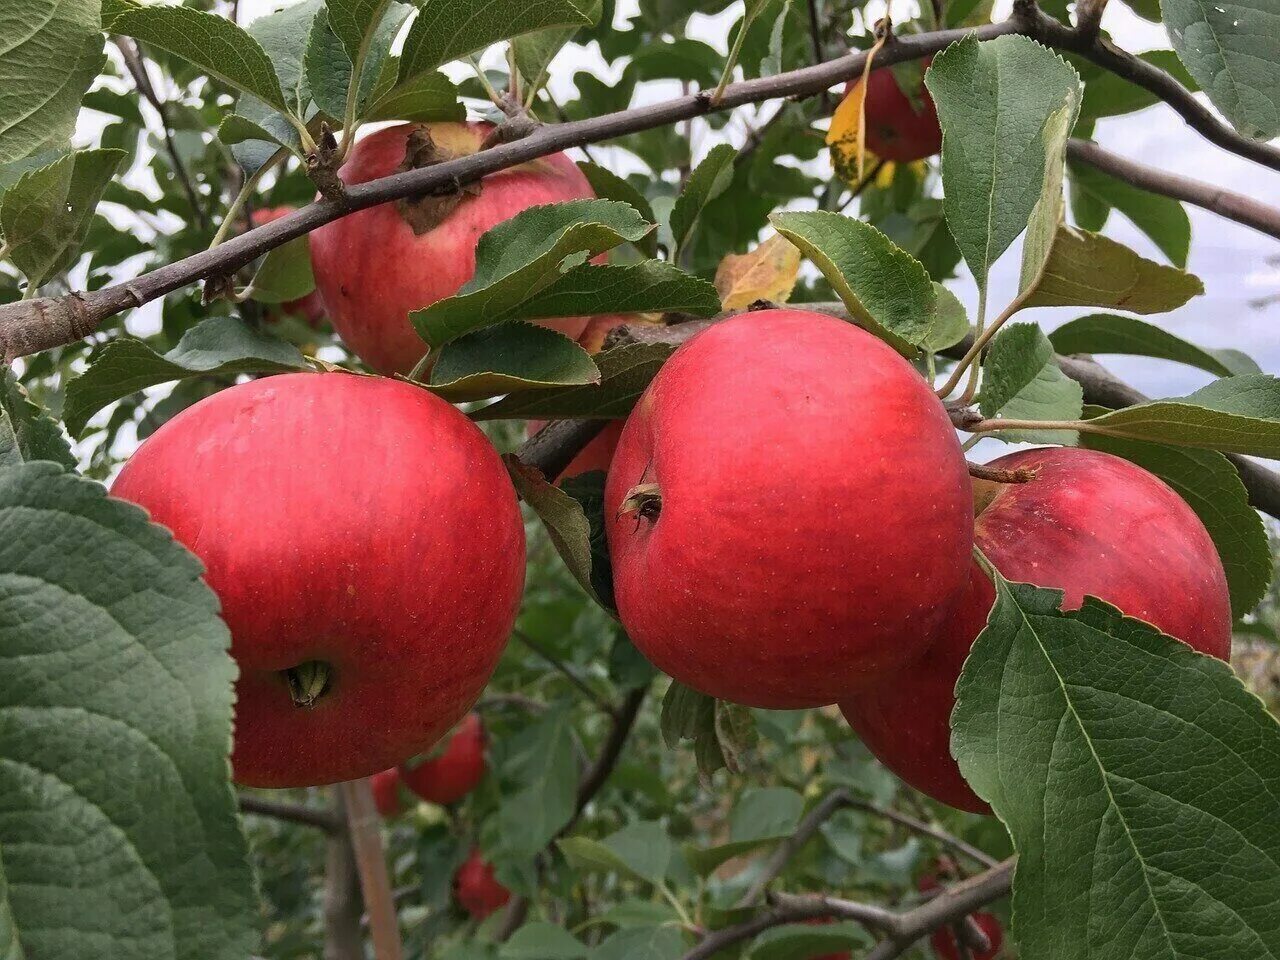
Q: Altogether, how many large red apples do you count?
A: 4